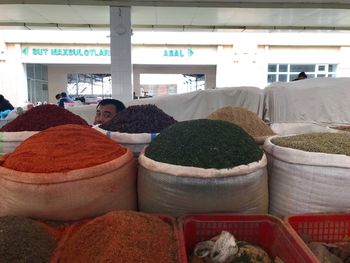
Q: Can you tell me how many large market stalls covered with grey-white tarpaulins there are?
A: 2